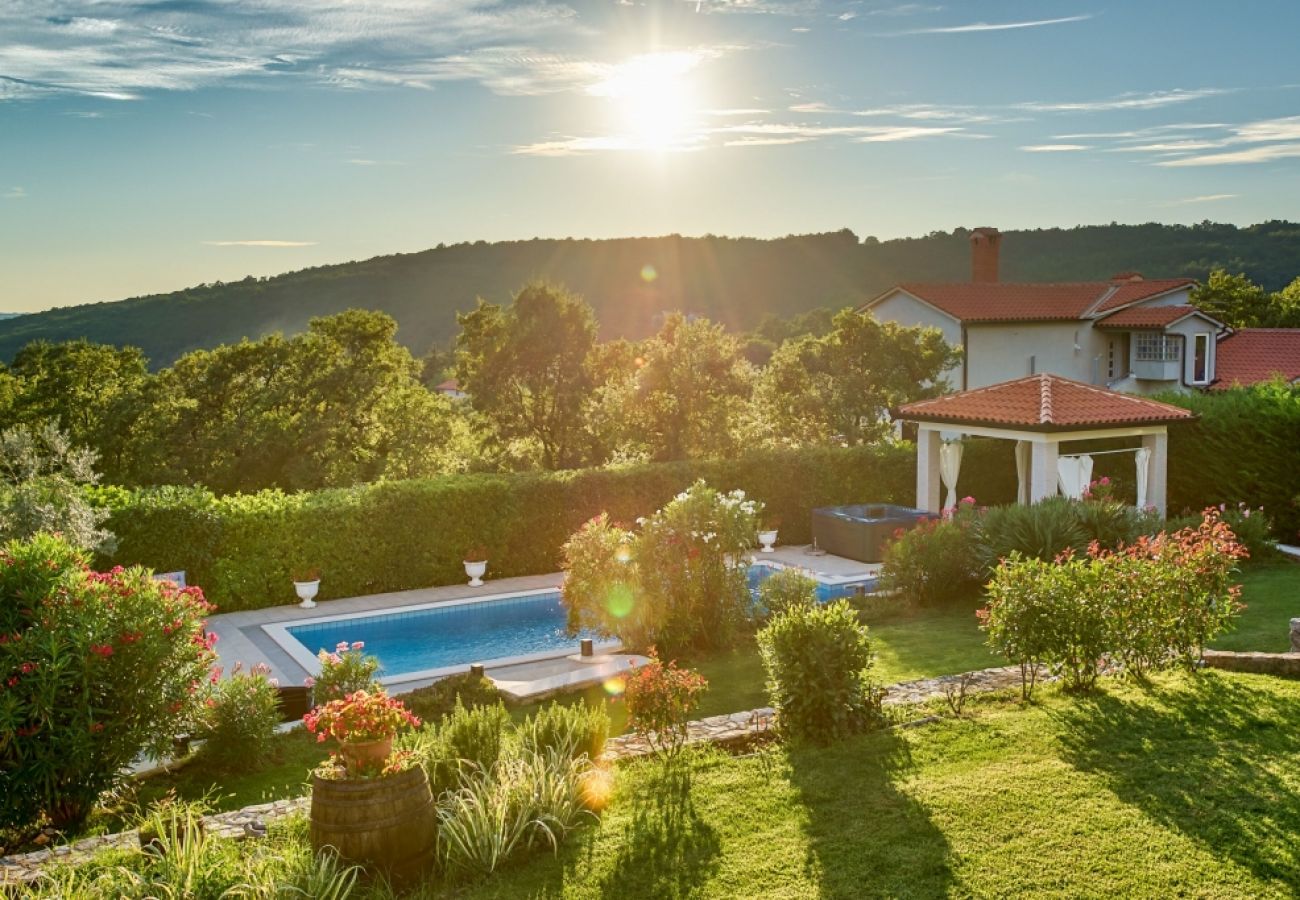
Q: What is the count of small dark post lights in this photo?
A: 3